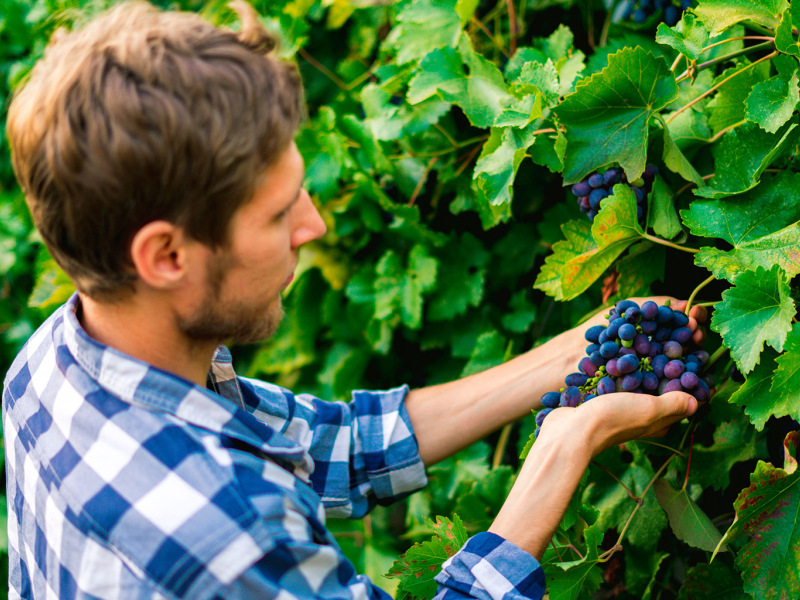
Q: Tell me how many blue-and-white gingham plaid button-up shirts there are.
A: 1